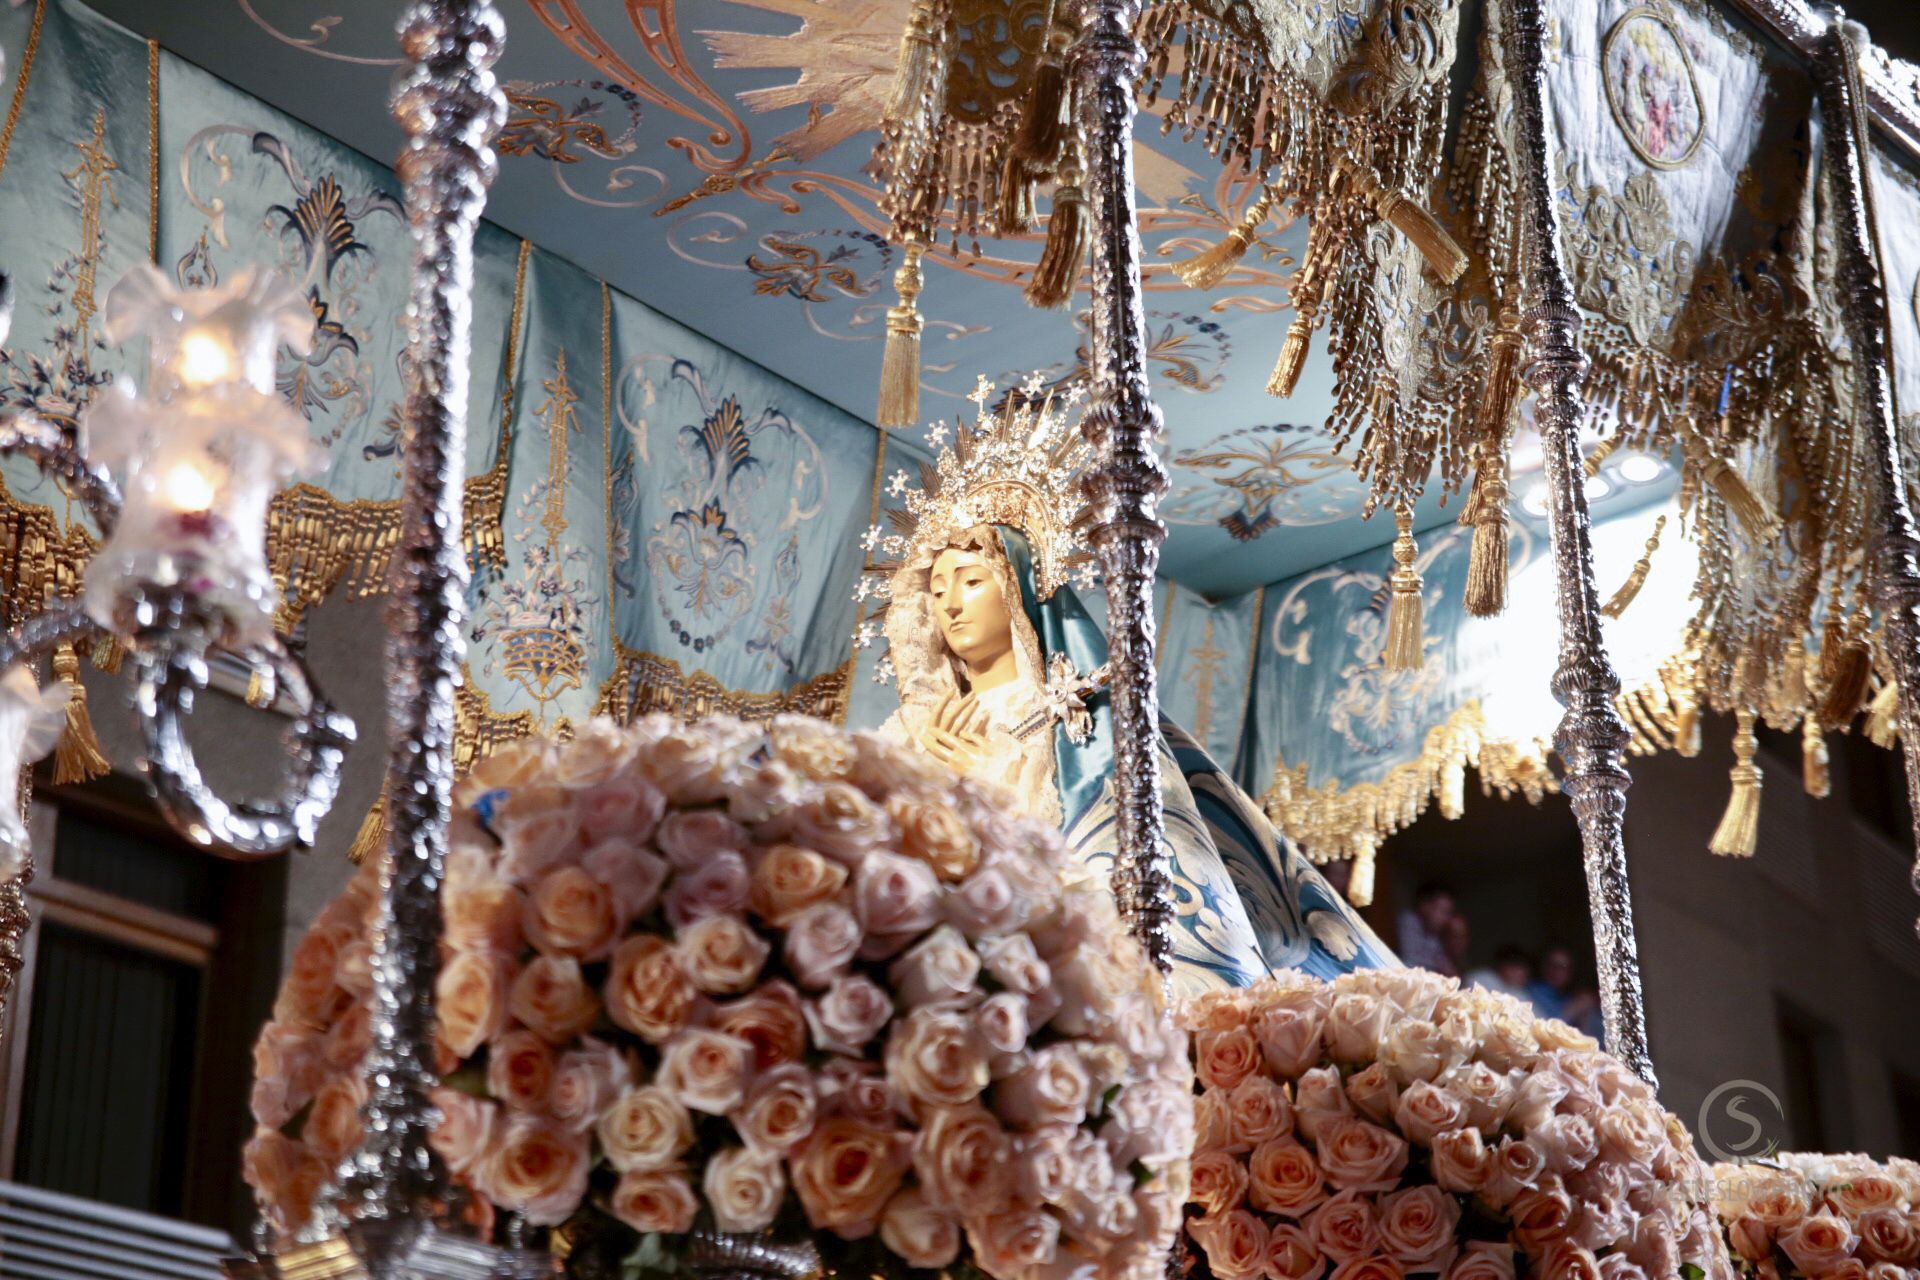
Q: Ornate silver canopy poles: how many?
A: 4